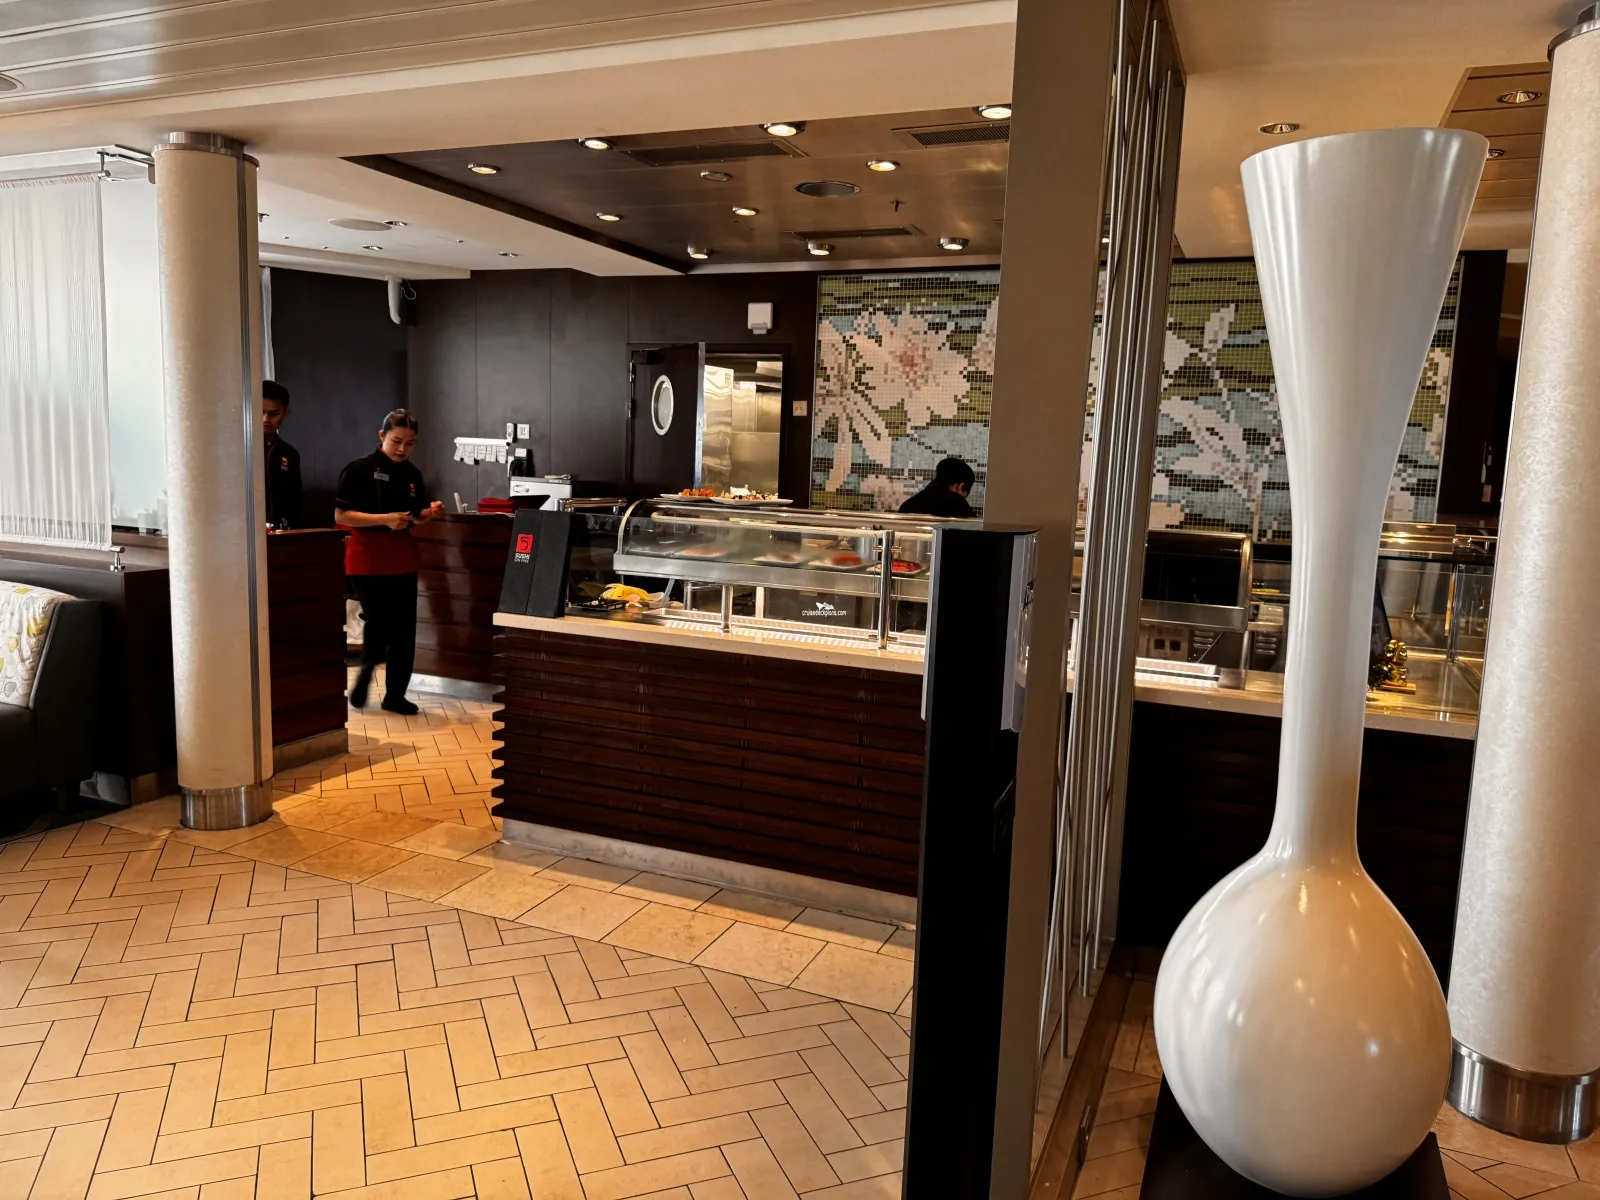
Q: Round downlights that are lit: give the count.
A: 10